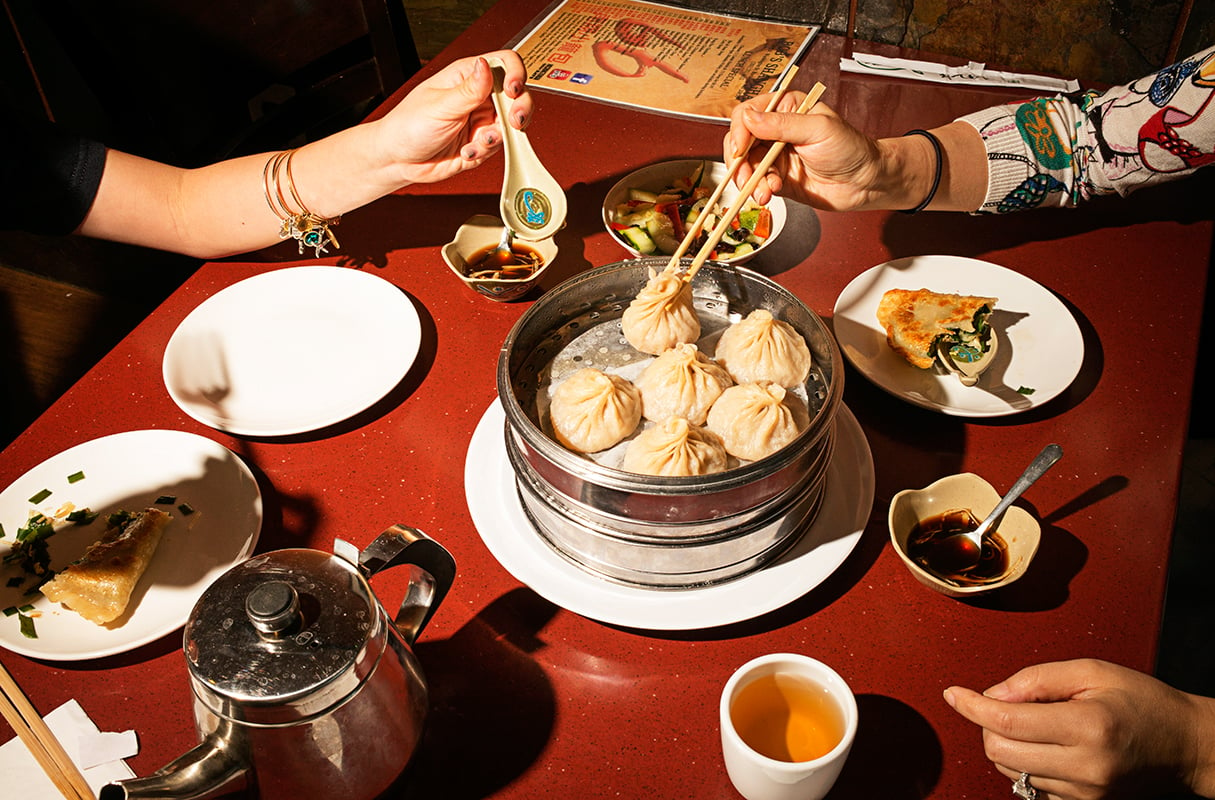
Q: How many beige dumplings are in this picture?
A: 6